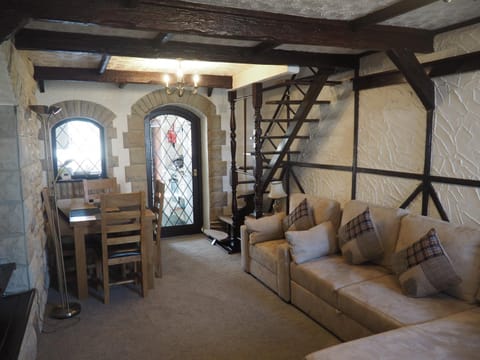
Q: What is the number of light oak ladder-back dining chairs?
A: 4